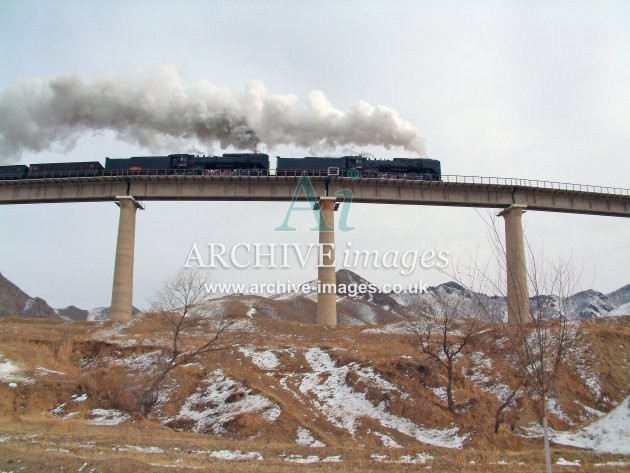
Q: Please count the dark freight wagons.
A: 2